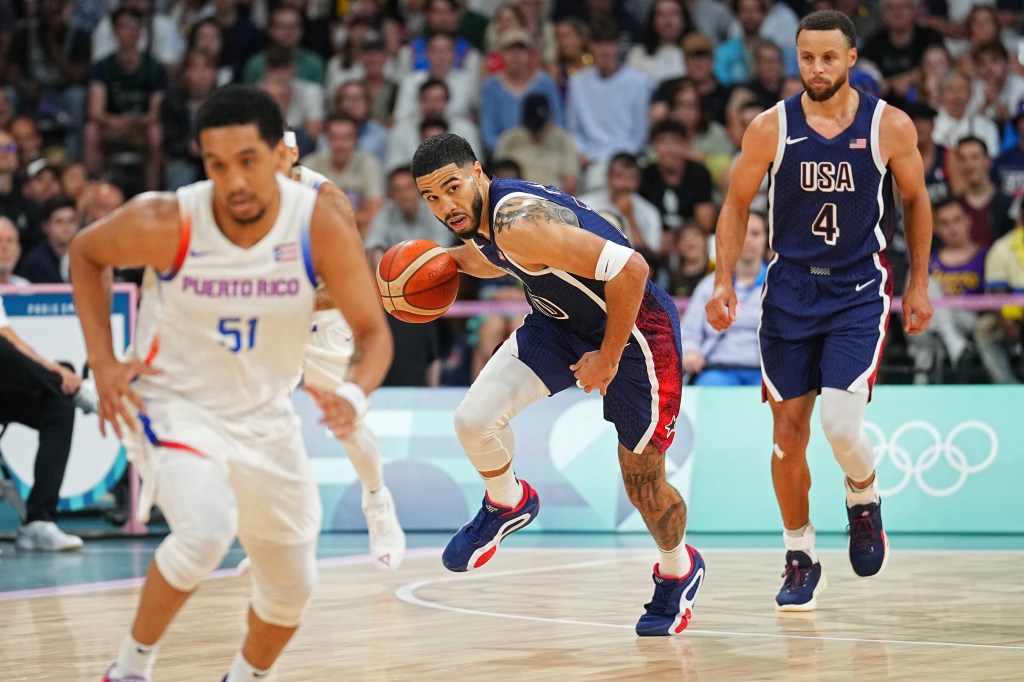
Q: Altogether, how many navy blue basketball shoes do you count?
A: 4